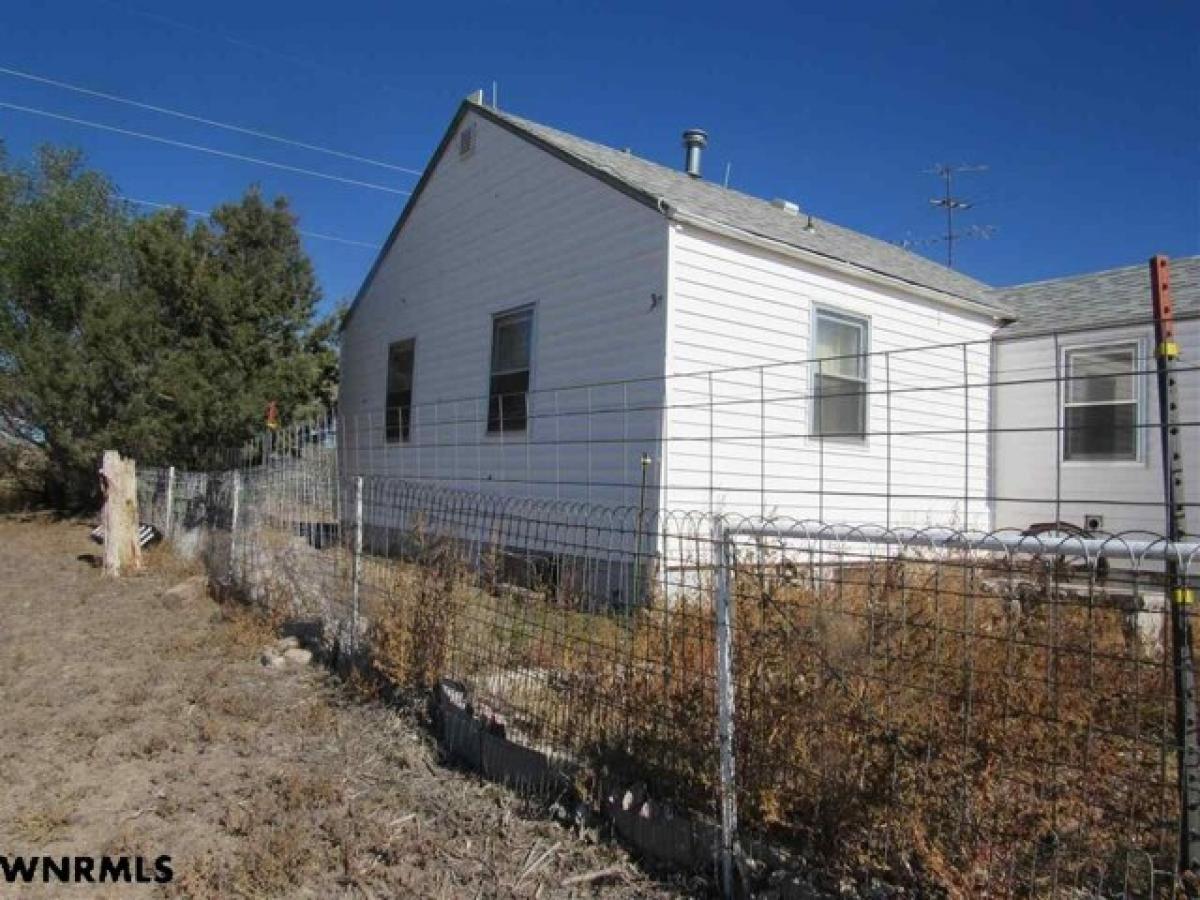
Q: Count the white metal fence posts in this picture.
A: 4